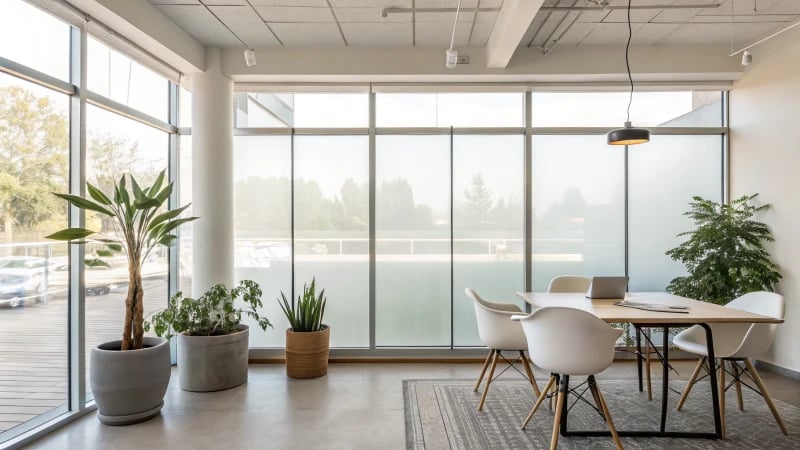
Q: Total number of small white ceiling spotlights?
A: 3